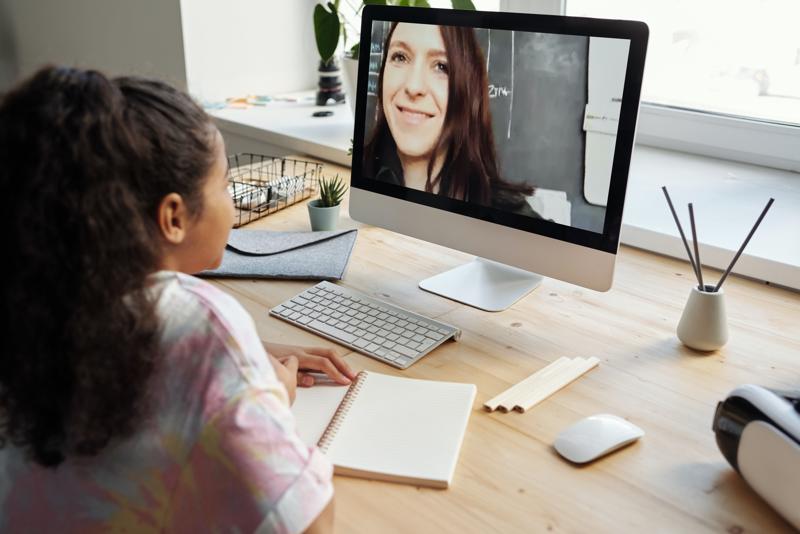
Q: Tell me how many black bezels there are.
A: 1